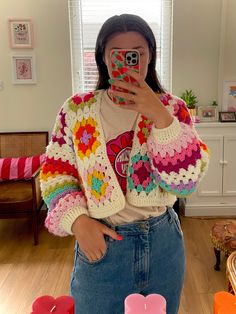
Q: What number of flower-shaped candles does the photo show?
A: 3